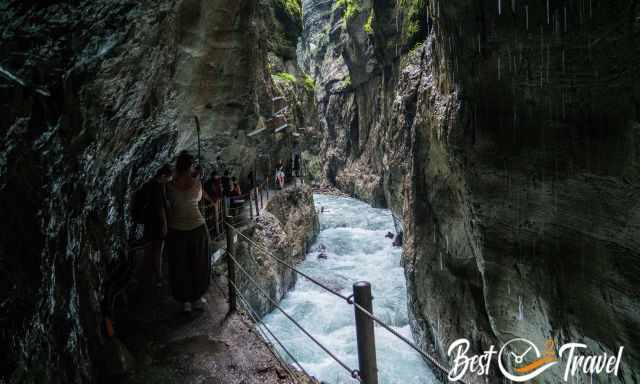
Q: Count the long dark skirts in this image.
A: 1